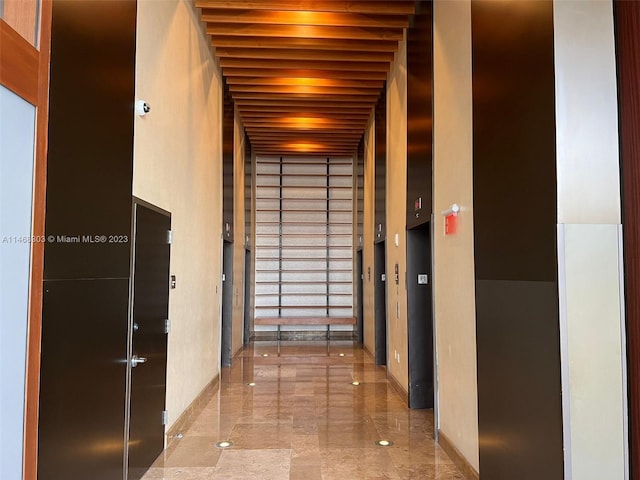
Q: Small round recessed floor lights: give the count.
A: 6